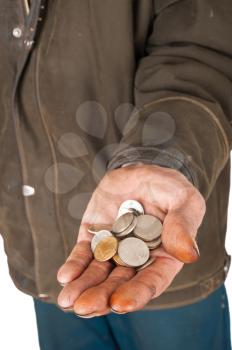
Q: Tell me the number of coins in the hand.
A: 11